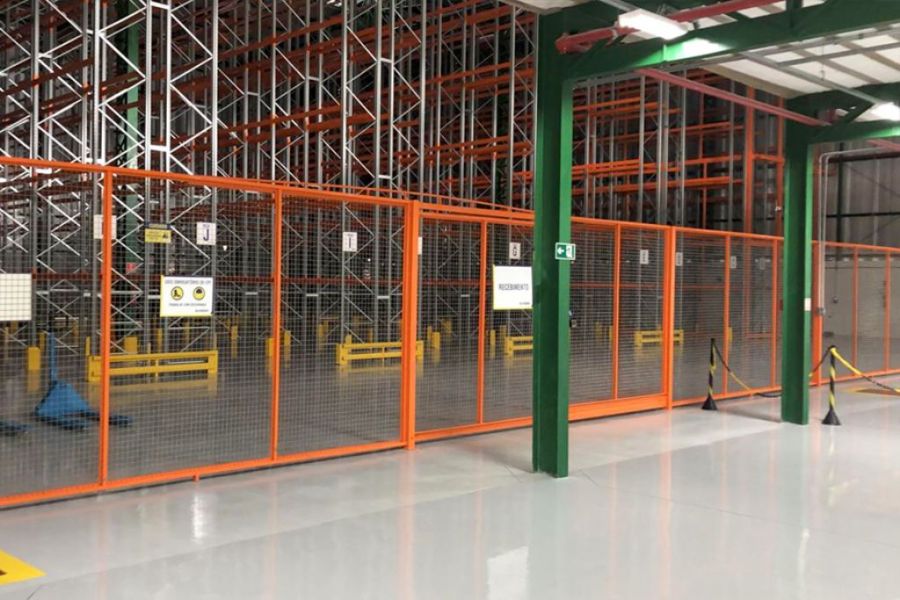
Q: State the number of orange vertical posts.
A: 11